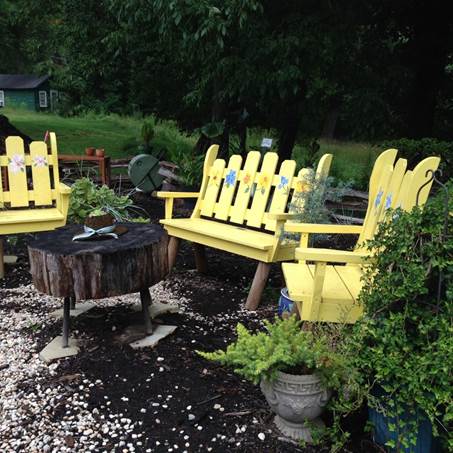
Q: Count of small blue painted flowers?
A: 4